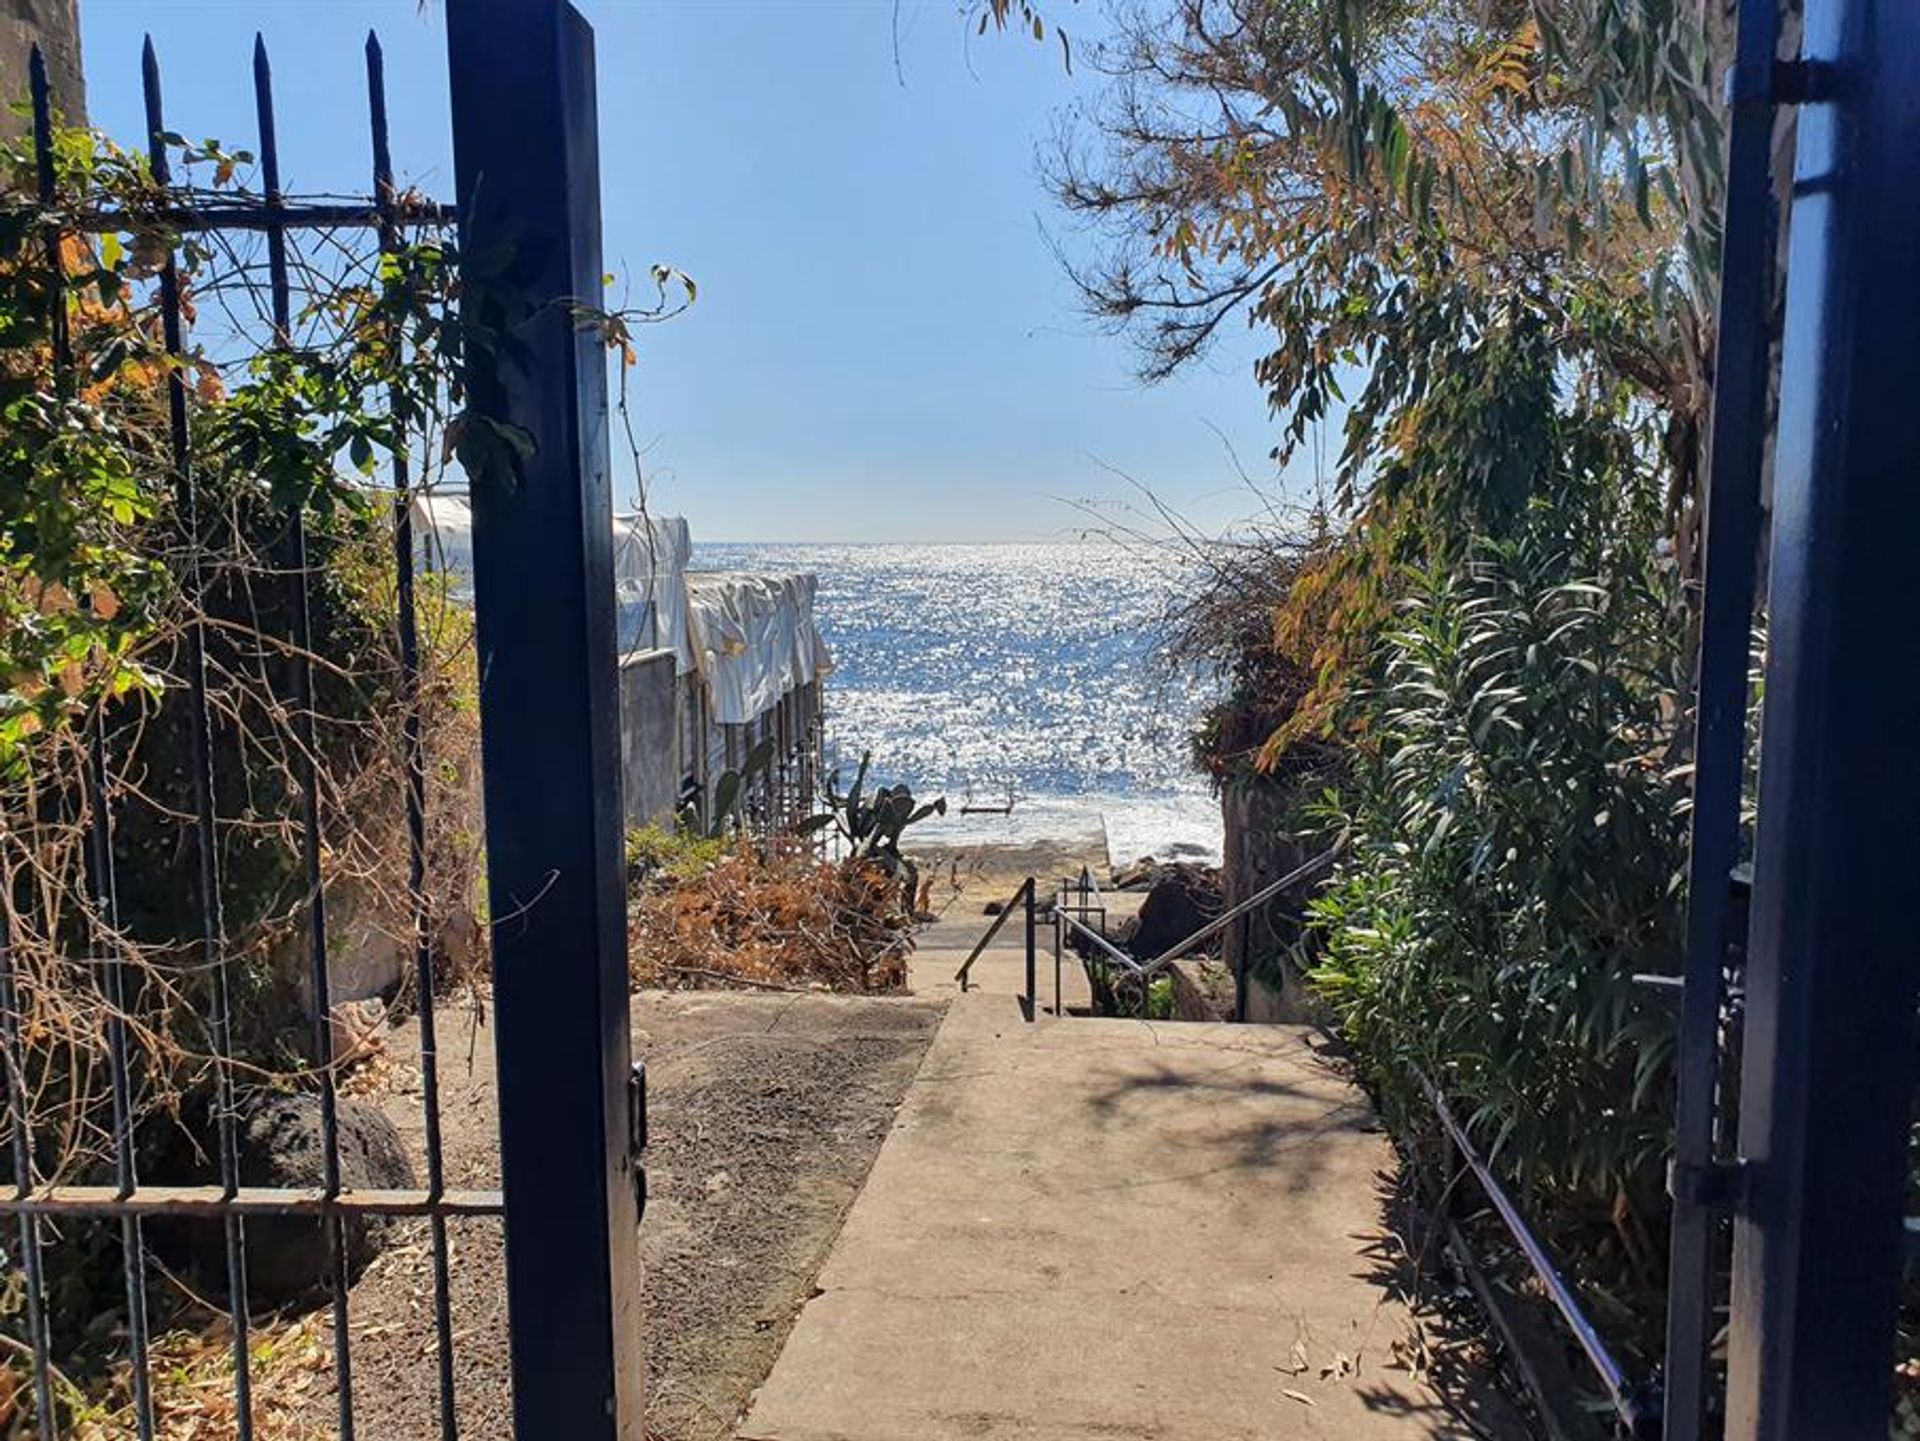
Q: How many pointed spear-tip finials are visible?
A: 4